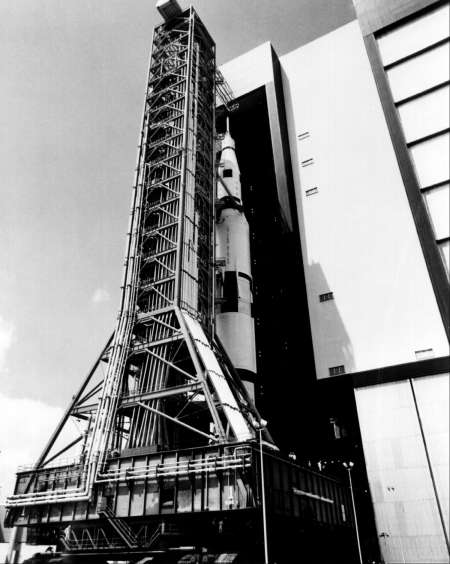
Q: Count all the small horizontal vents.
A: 6